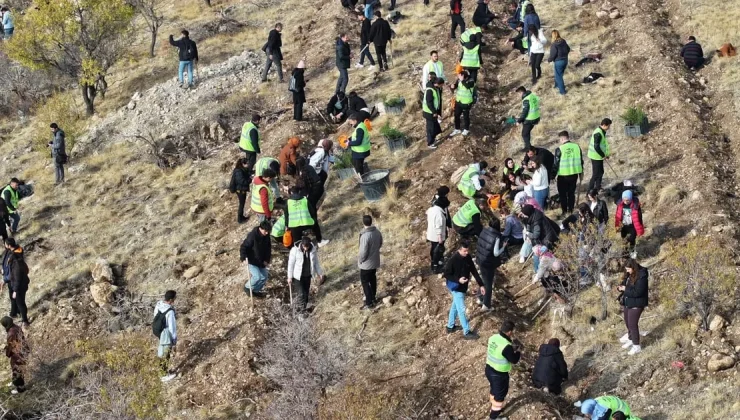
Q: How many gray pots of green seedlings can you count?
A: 4